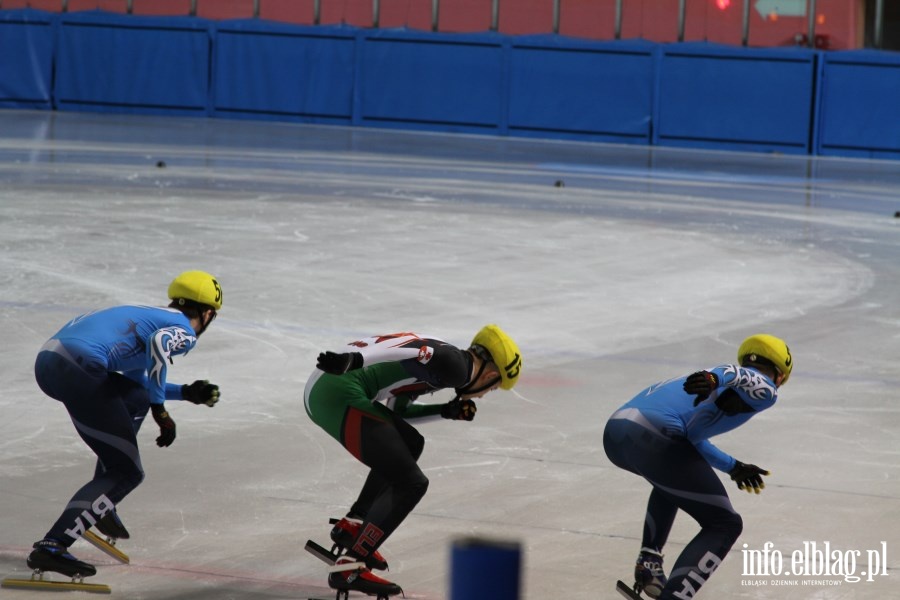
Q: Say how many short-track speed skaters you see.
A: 3